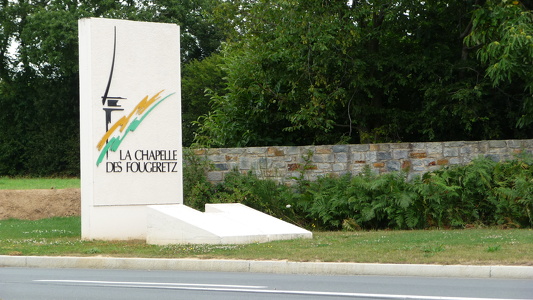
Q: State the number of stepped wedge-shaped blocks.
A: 2